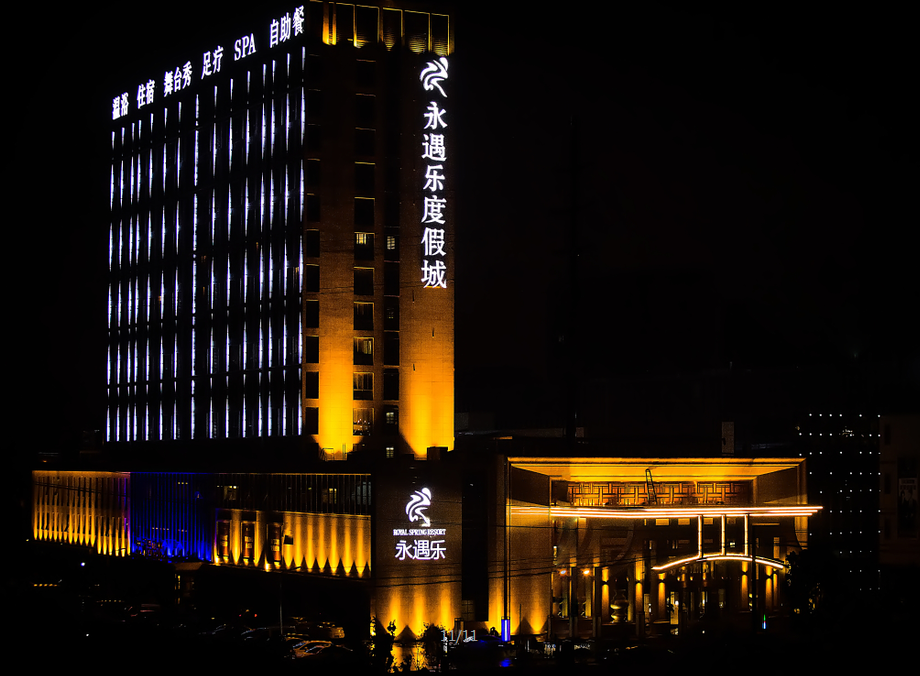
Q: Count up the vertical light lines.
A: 15